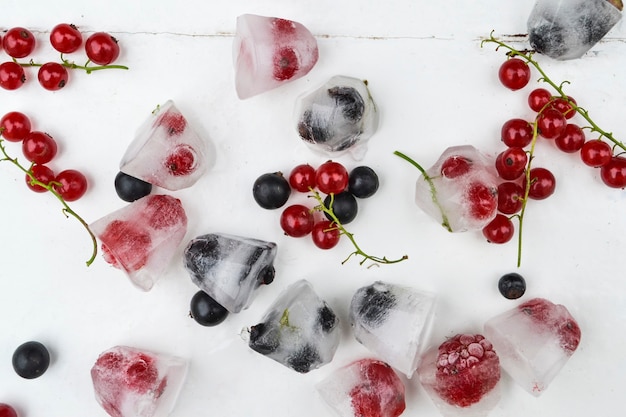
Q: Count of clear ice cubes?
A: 13